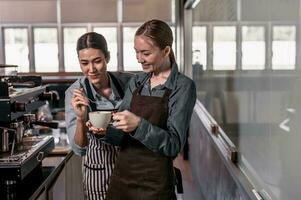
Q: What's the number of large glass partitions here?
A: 1